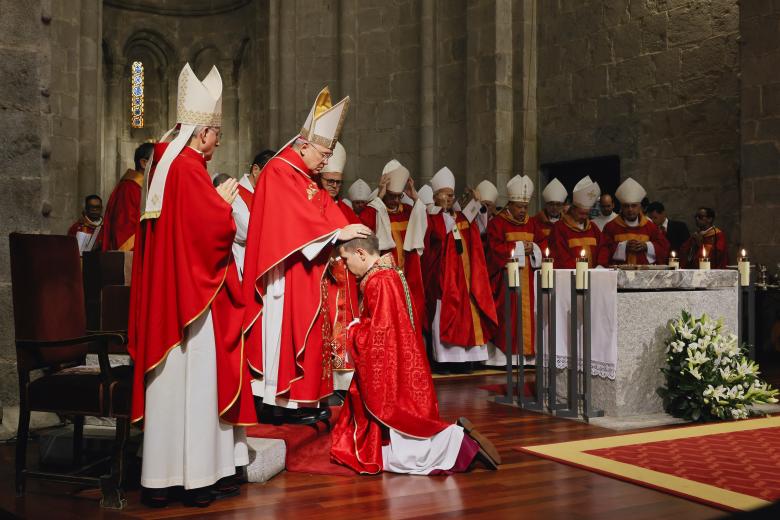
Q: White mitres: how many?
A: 12